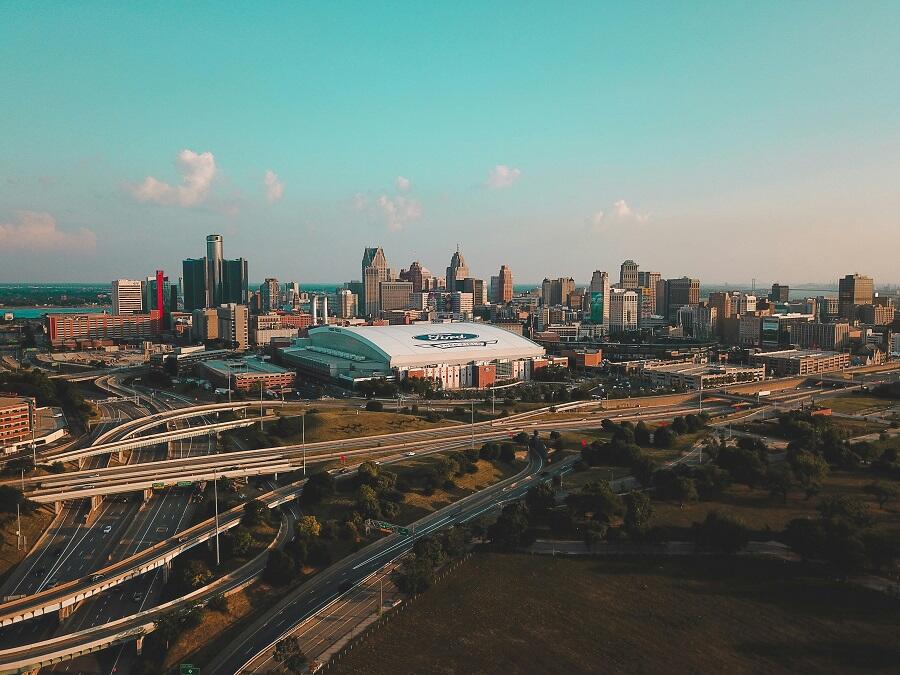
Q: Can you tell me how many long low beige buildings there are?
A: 2